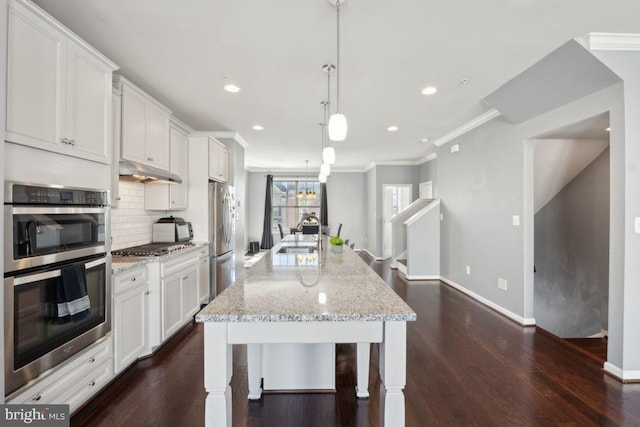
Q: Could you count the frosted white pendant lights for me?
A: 4